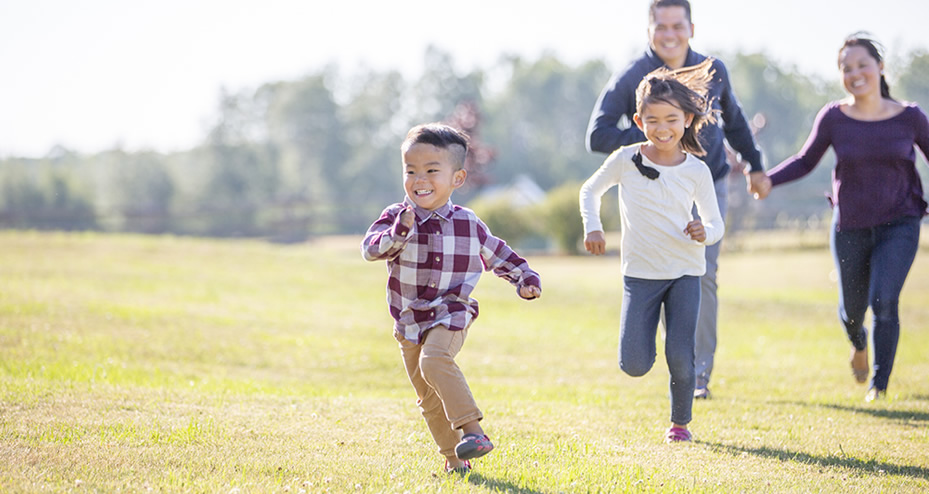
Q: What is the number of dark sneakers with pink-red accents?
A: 2